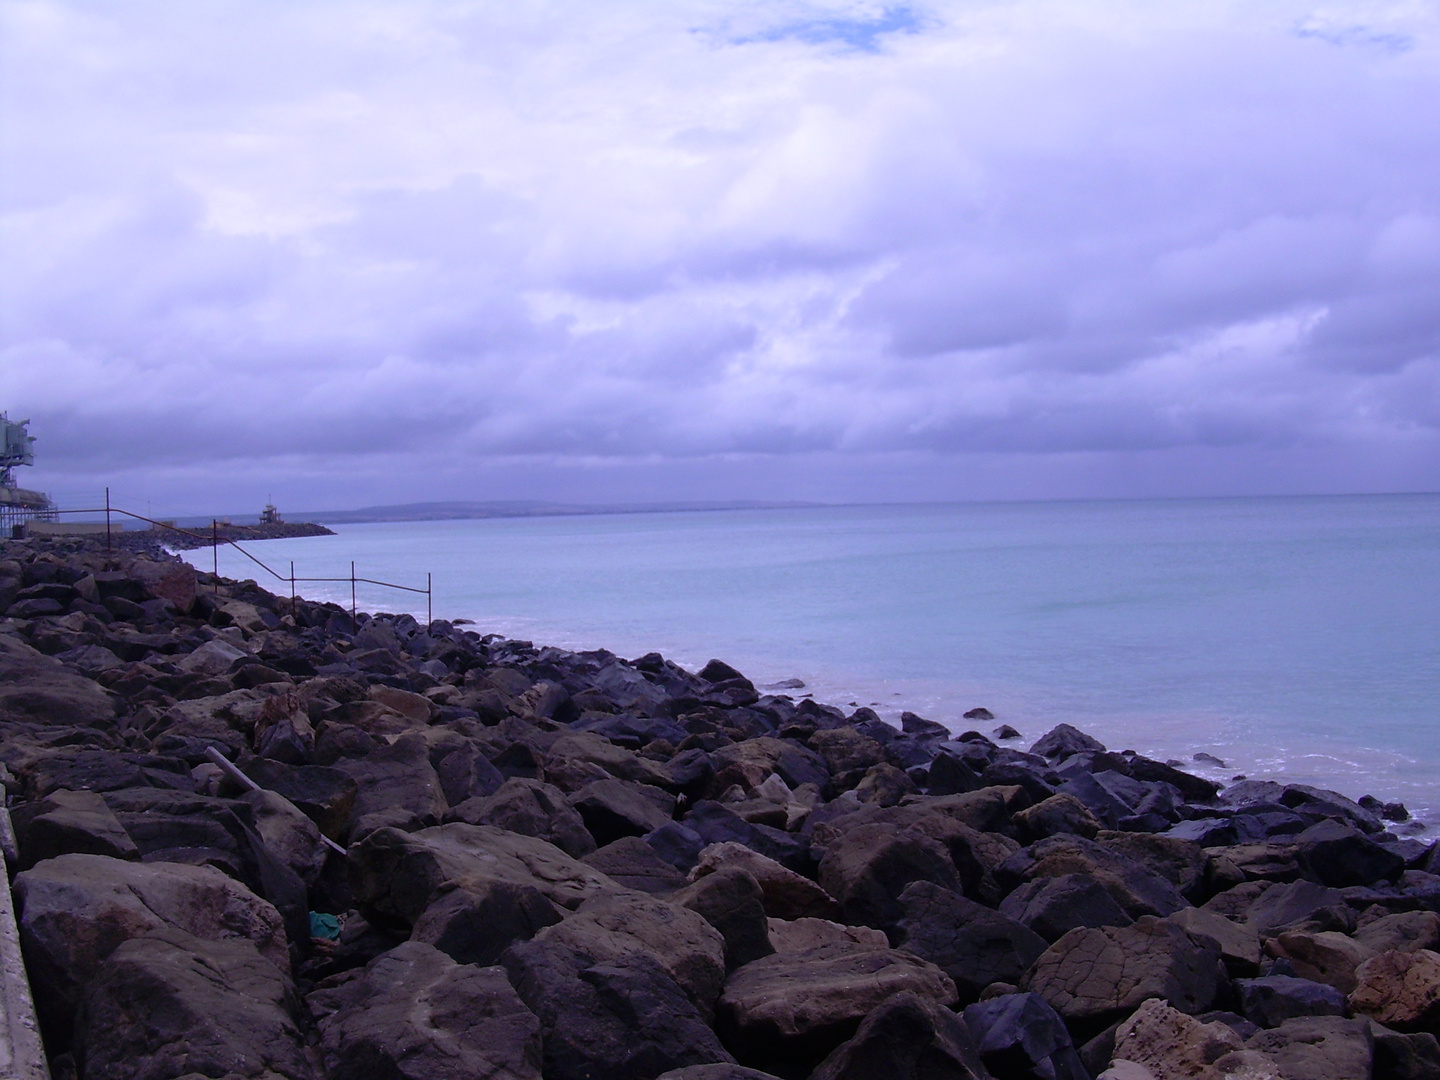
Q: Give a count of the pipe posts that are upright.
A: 5